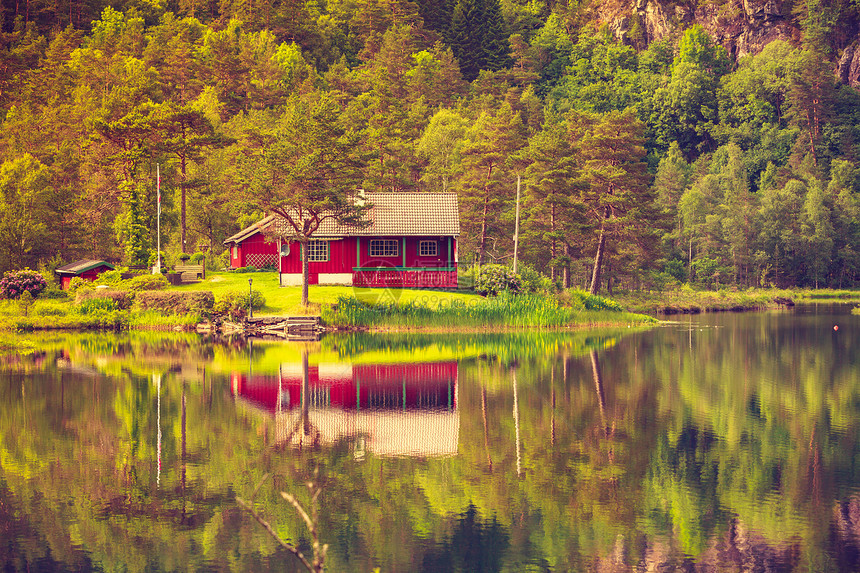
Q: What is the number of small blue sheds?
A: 0